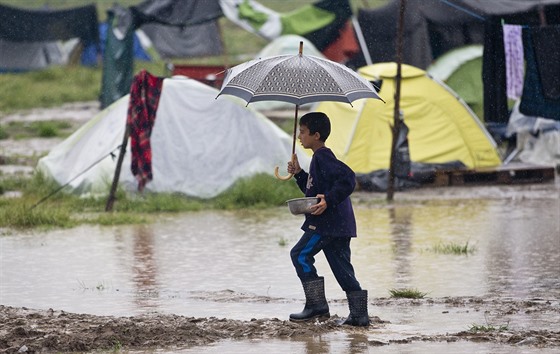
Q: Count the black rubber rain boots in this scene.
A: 2